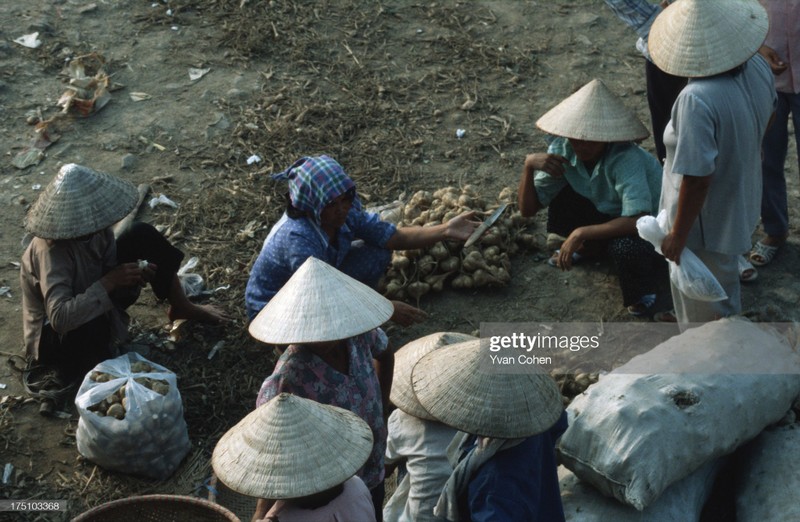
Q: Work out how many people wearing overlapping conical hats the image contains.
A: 2